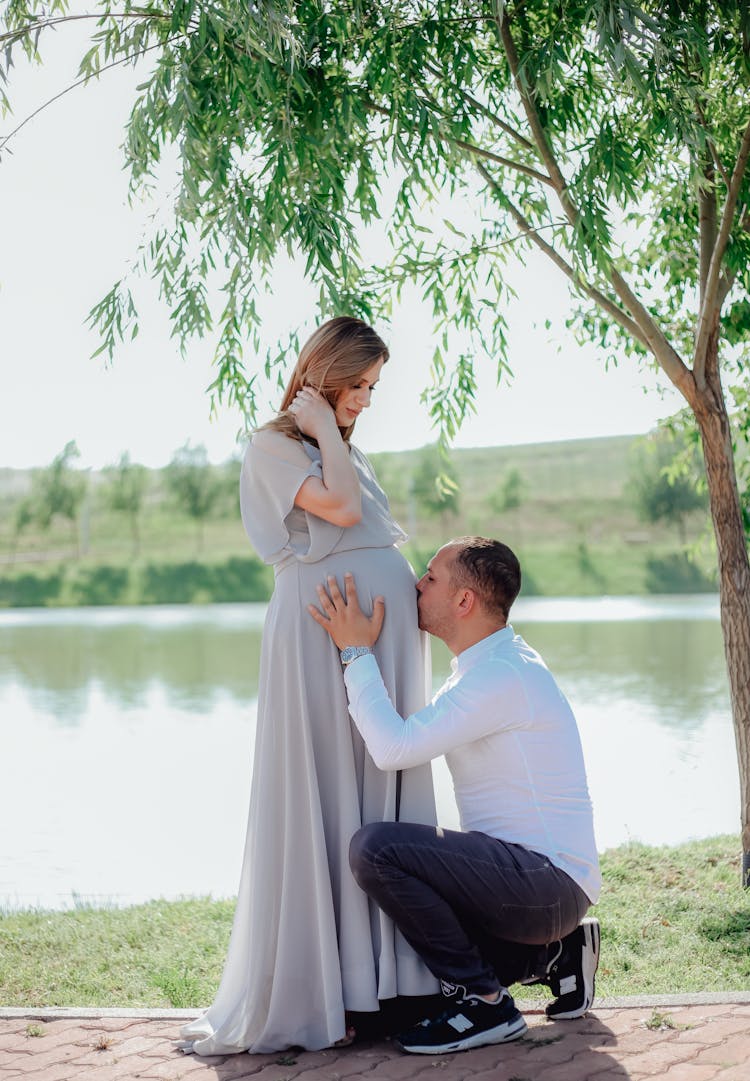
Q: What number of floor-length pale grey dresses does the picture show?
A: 1